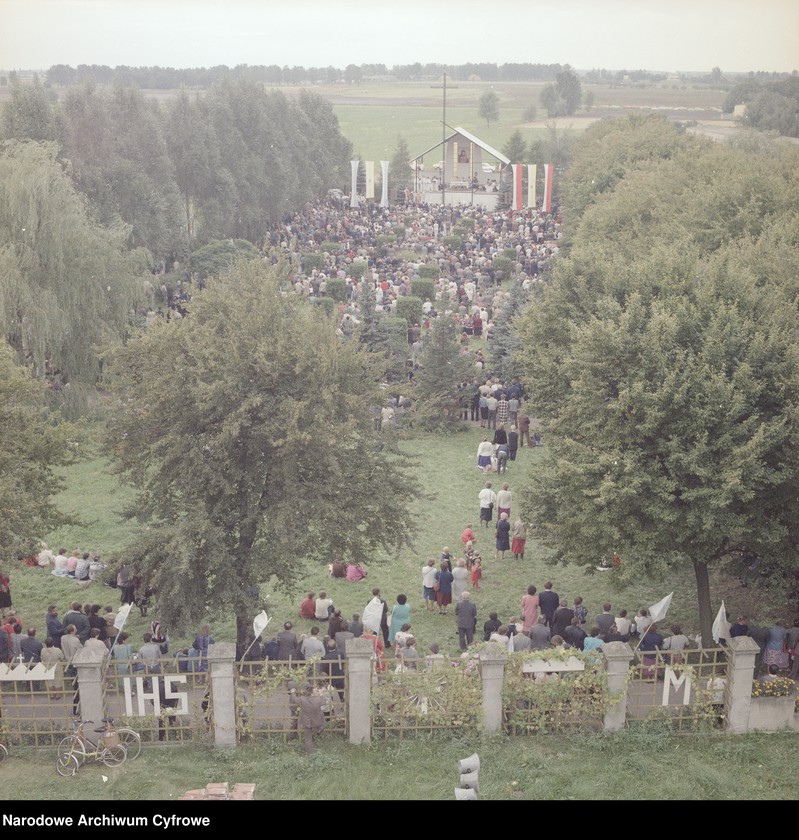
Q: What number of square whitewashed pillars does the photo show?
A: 6